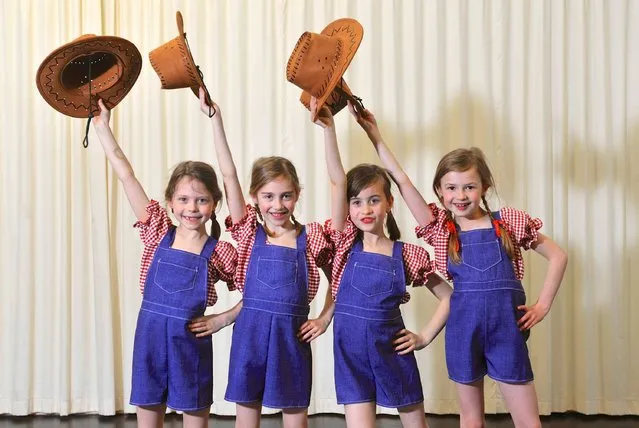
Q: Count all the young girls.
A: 4